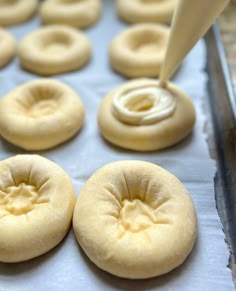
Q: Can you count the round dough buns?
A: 10